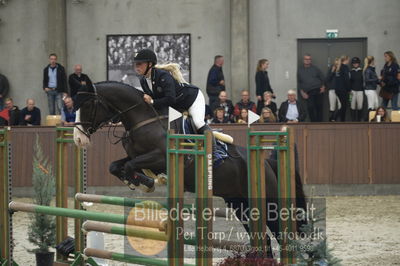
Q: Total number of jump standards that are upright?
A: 4